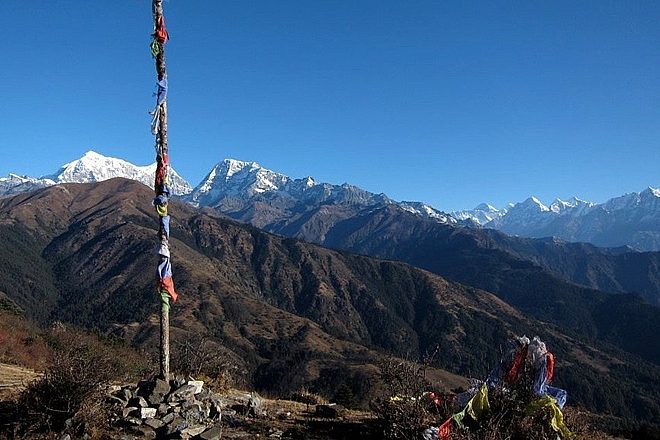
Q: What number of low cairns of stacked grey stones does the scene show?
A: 1